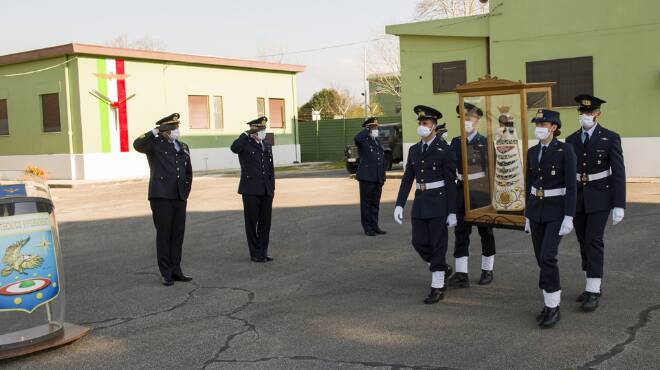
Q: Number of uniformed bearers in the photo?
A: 4